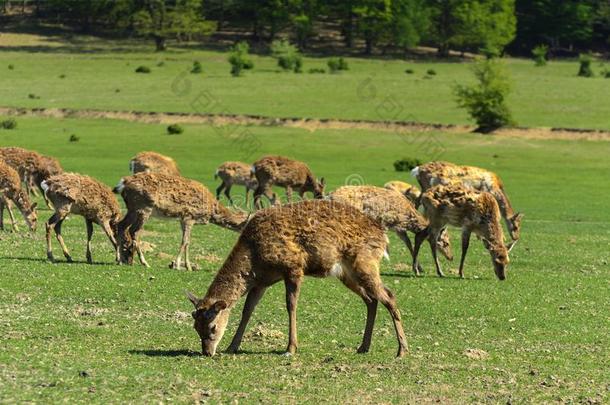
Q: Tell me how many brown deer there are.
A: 13